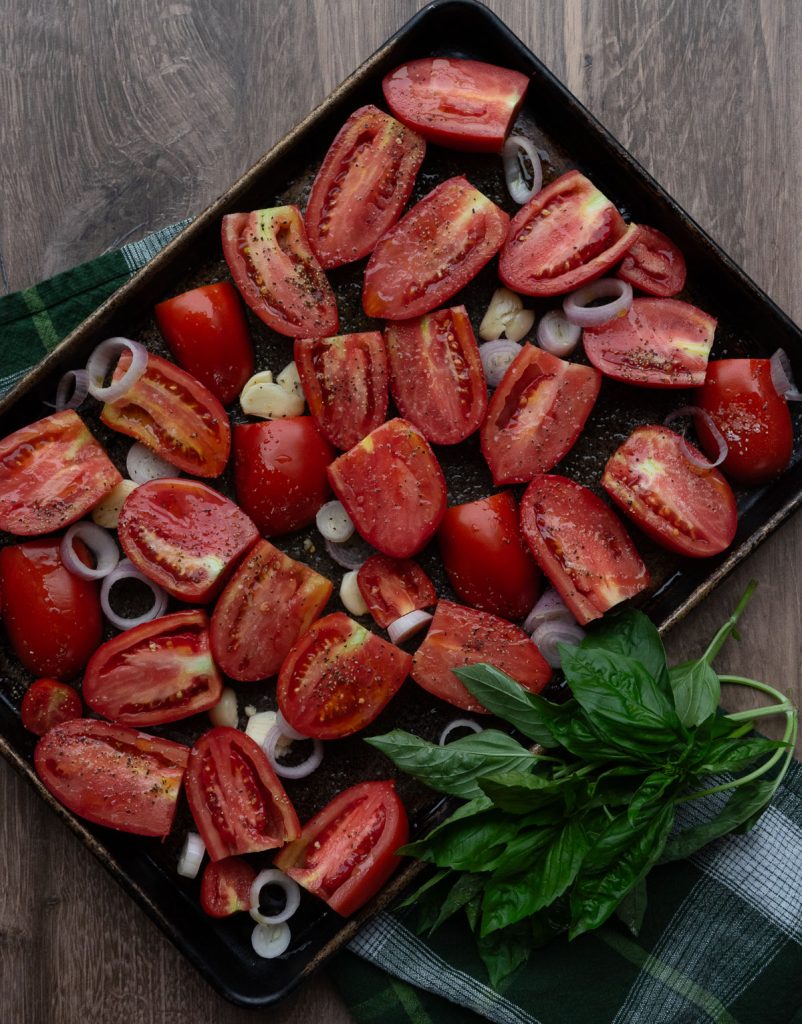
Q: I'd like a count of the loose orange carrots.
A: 0